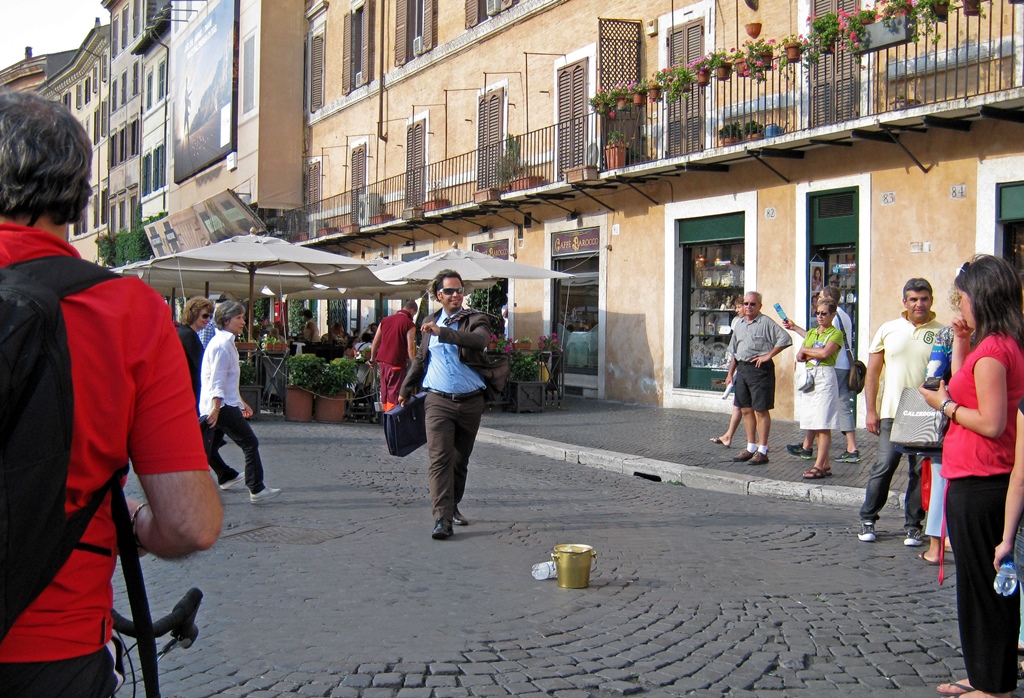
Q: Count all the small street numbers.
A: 3